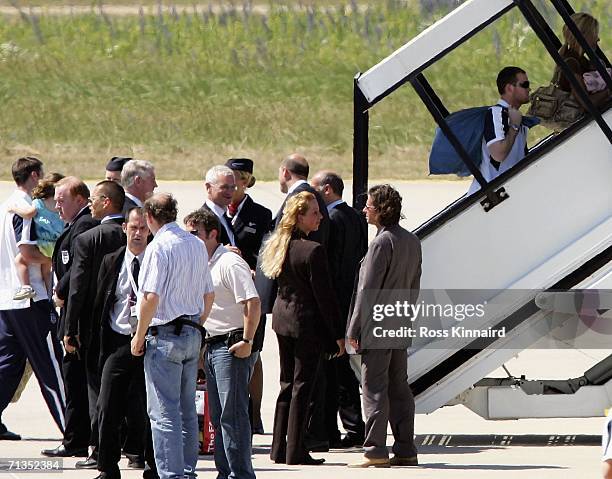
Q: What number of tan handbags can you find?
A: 1